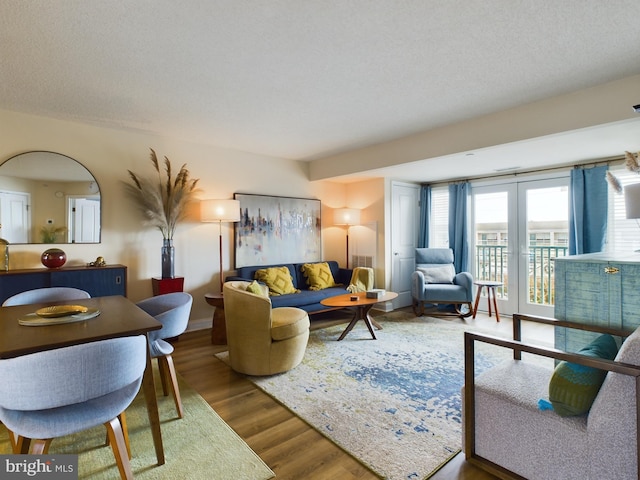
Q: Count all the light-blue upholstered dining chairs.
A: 3